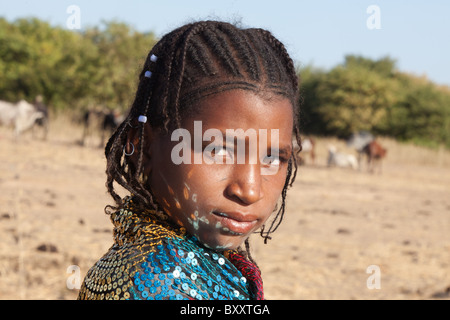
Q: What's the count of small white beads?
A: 3